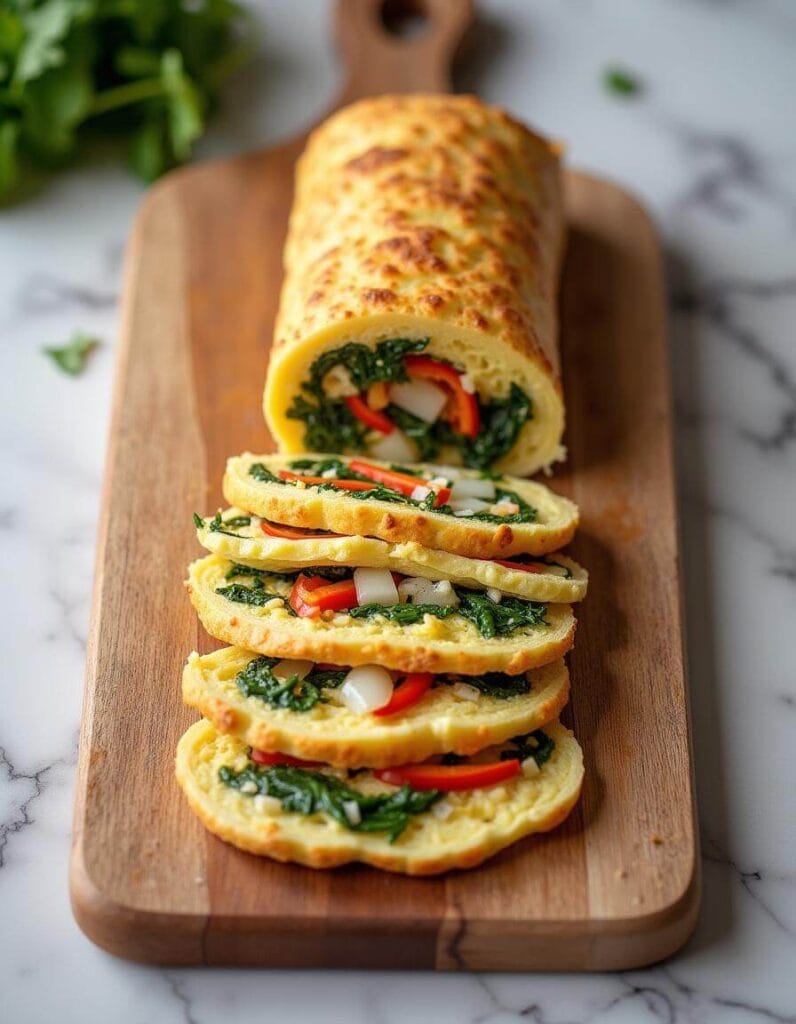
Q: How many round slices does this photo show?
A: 5